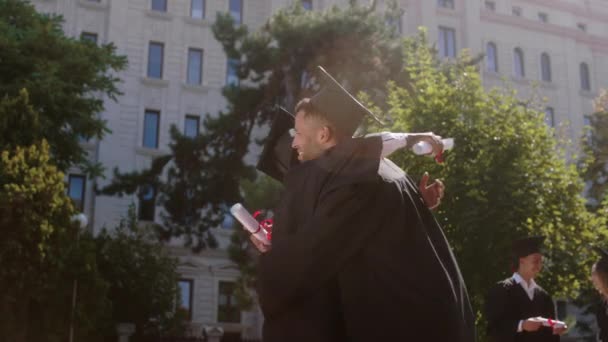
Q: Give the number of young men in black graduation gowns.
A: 3